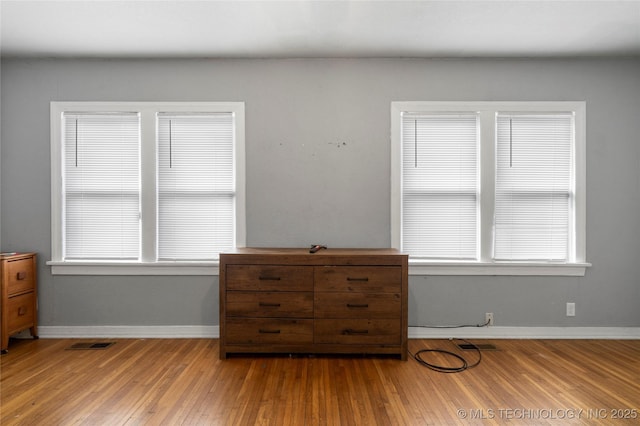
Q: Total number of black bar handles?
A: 6